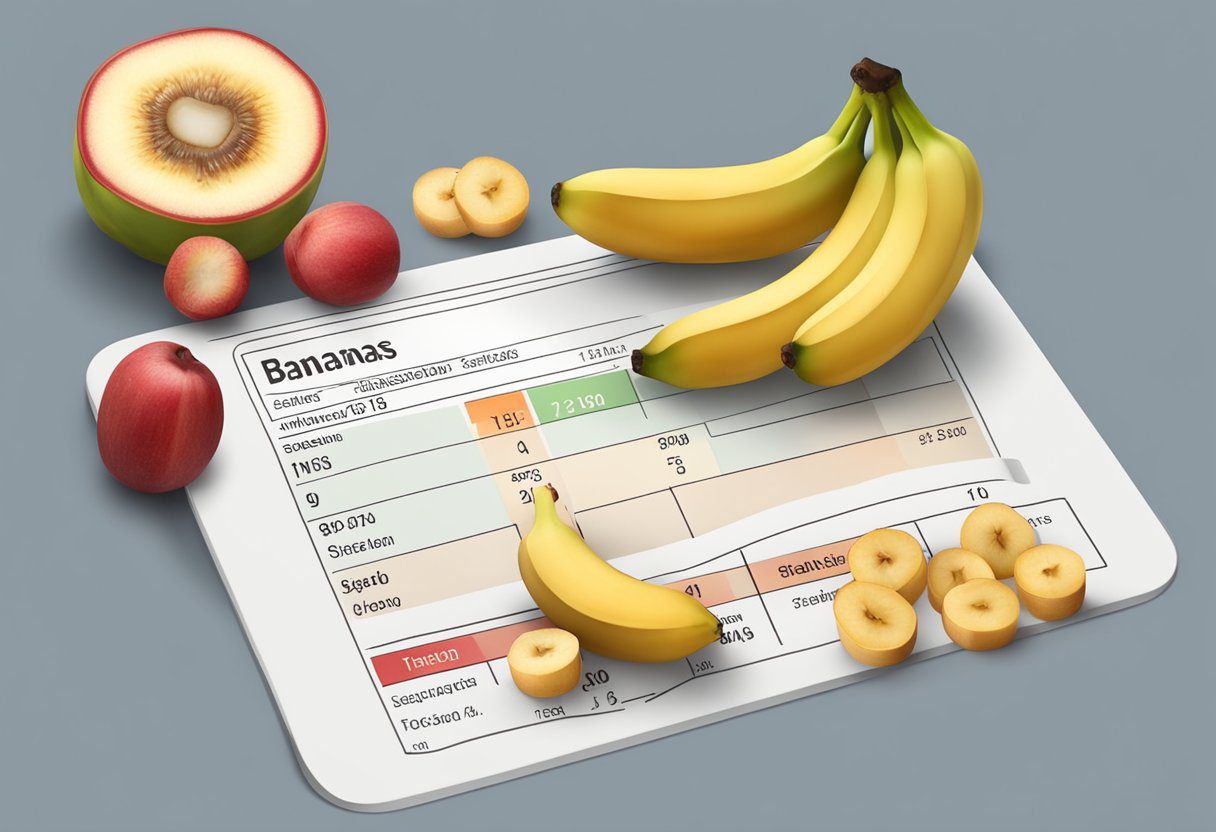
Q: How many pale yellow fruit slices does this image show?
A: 9